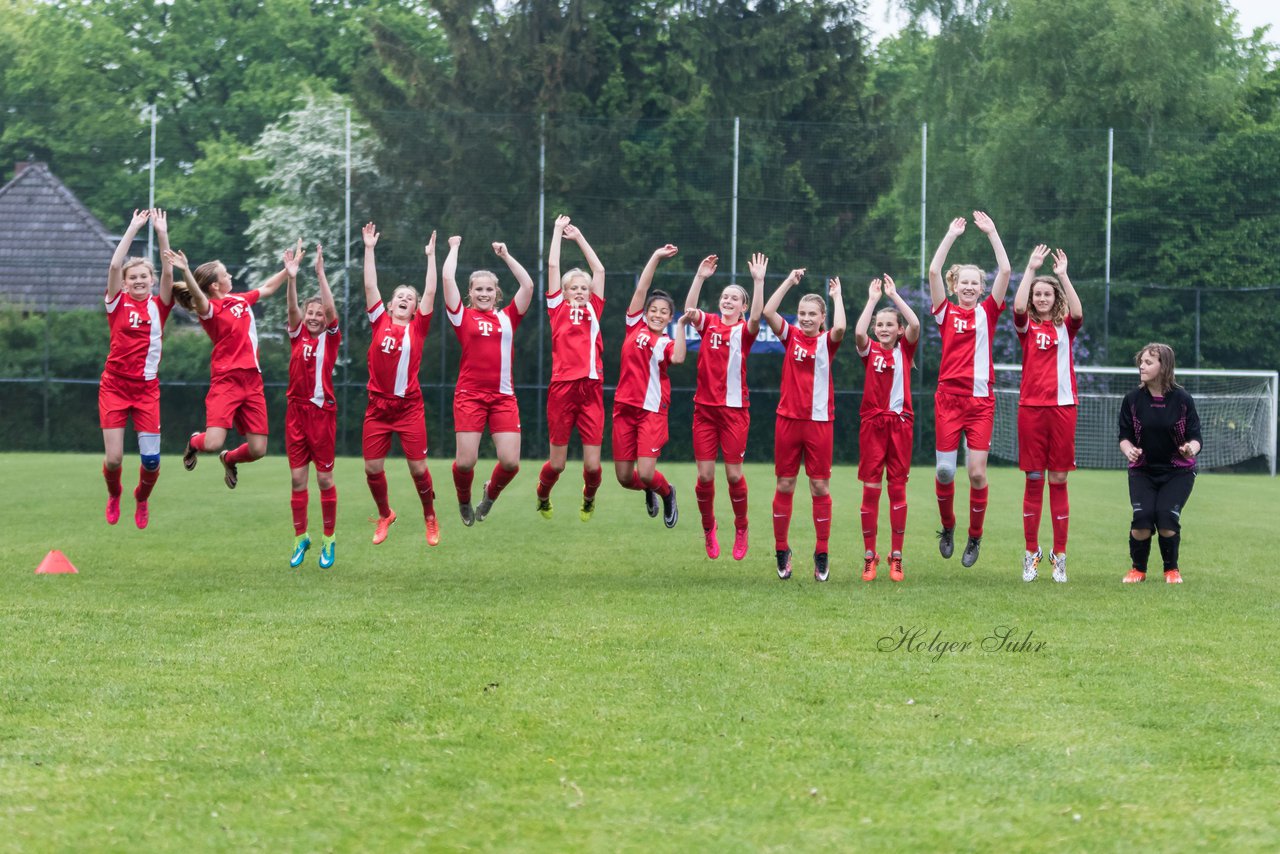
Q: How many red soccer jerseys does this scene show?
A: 12